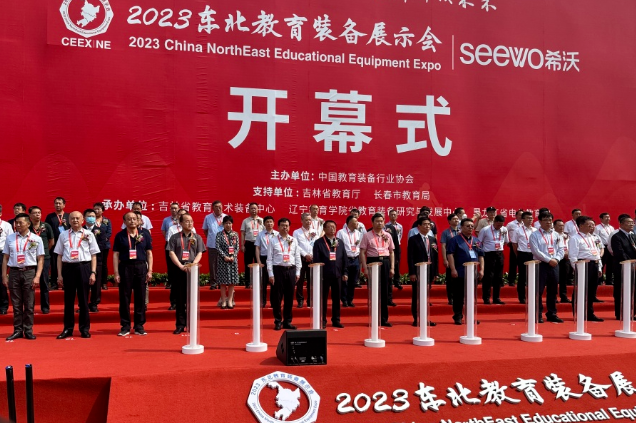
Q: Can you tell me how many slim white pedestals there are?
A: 9